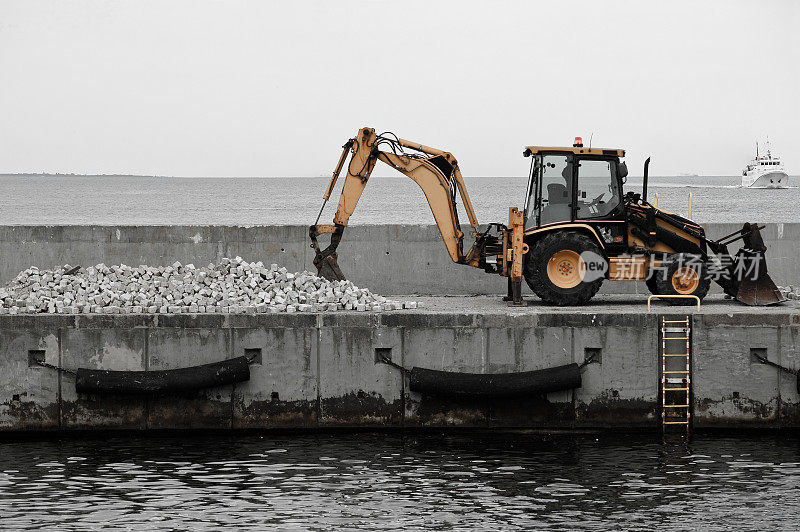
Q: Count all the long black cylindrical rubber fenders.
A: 2